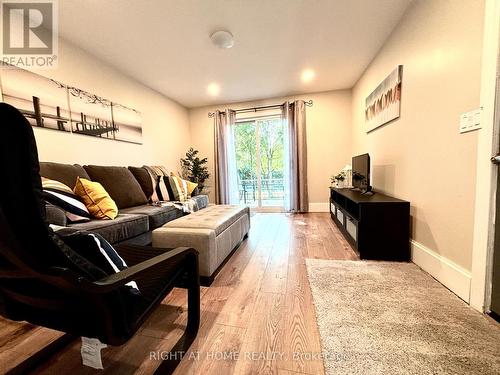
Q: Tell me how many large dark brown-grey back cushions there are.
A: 3